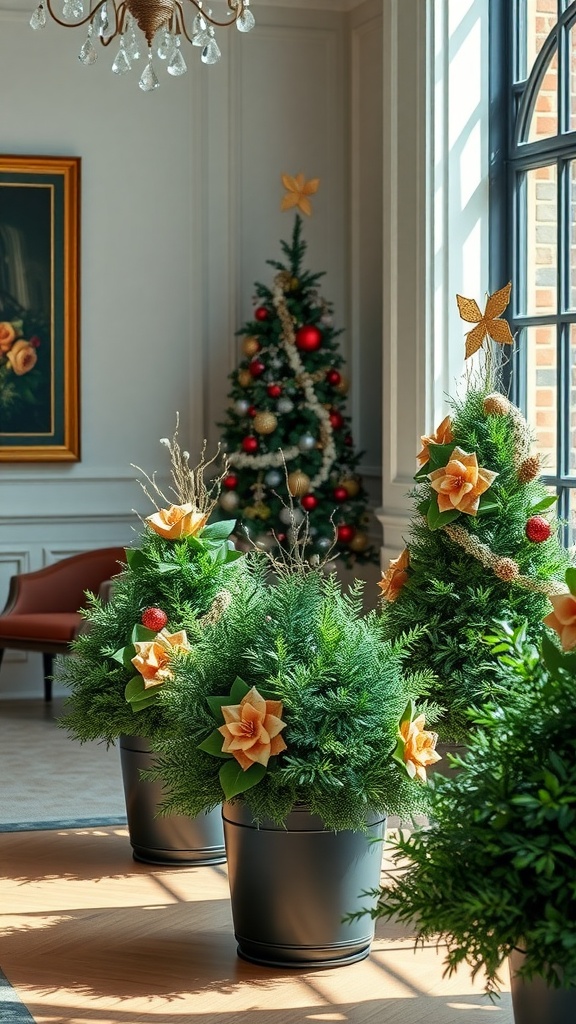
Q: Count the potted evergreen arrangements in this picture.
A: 4